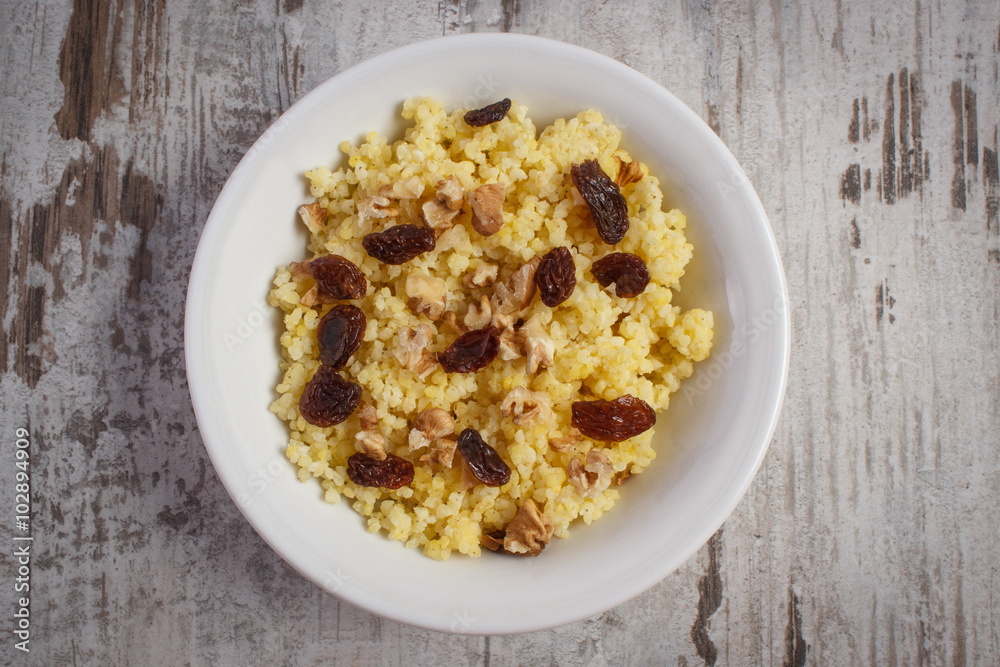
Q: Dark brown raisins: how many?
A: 12